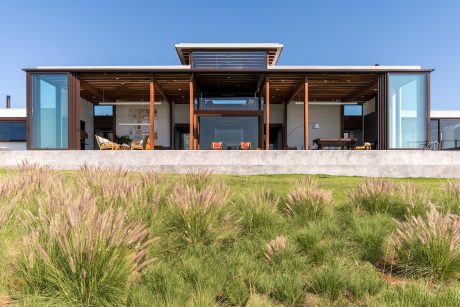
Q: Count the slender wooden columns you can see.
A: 4